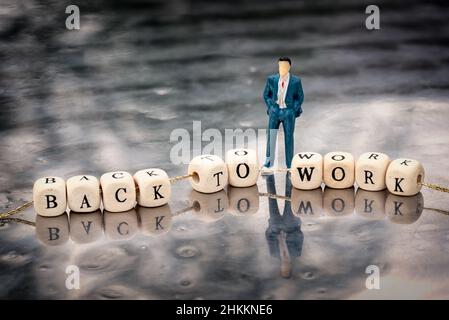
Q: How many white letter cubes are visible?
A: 10